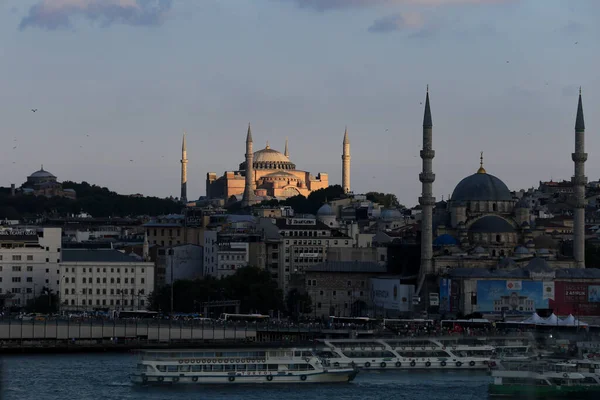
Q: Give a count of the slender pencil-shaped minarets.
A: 6